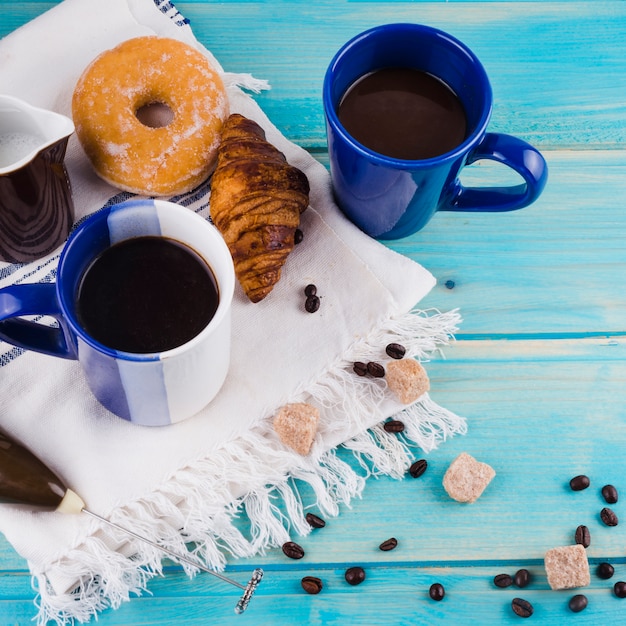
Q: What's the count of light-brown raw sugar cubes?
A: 4